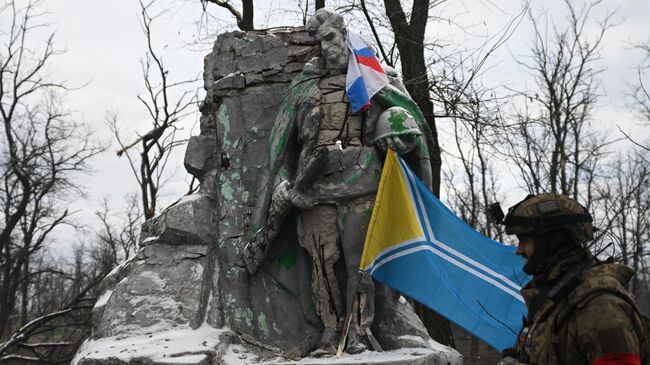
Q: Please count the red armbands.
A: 1